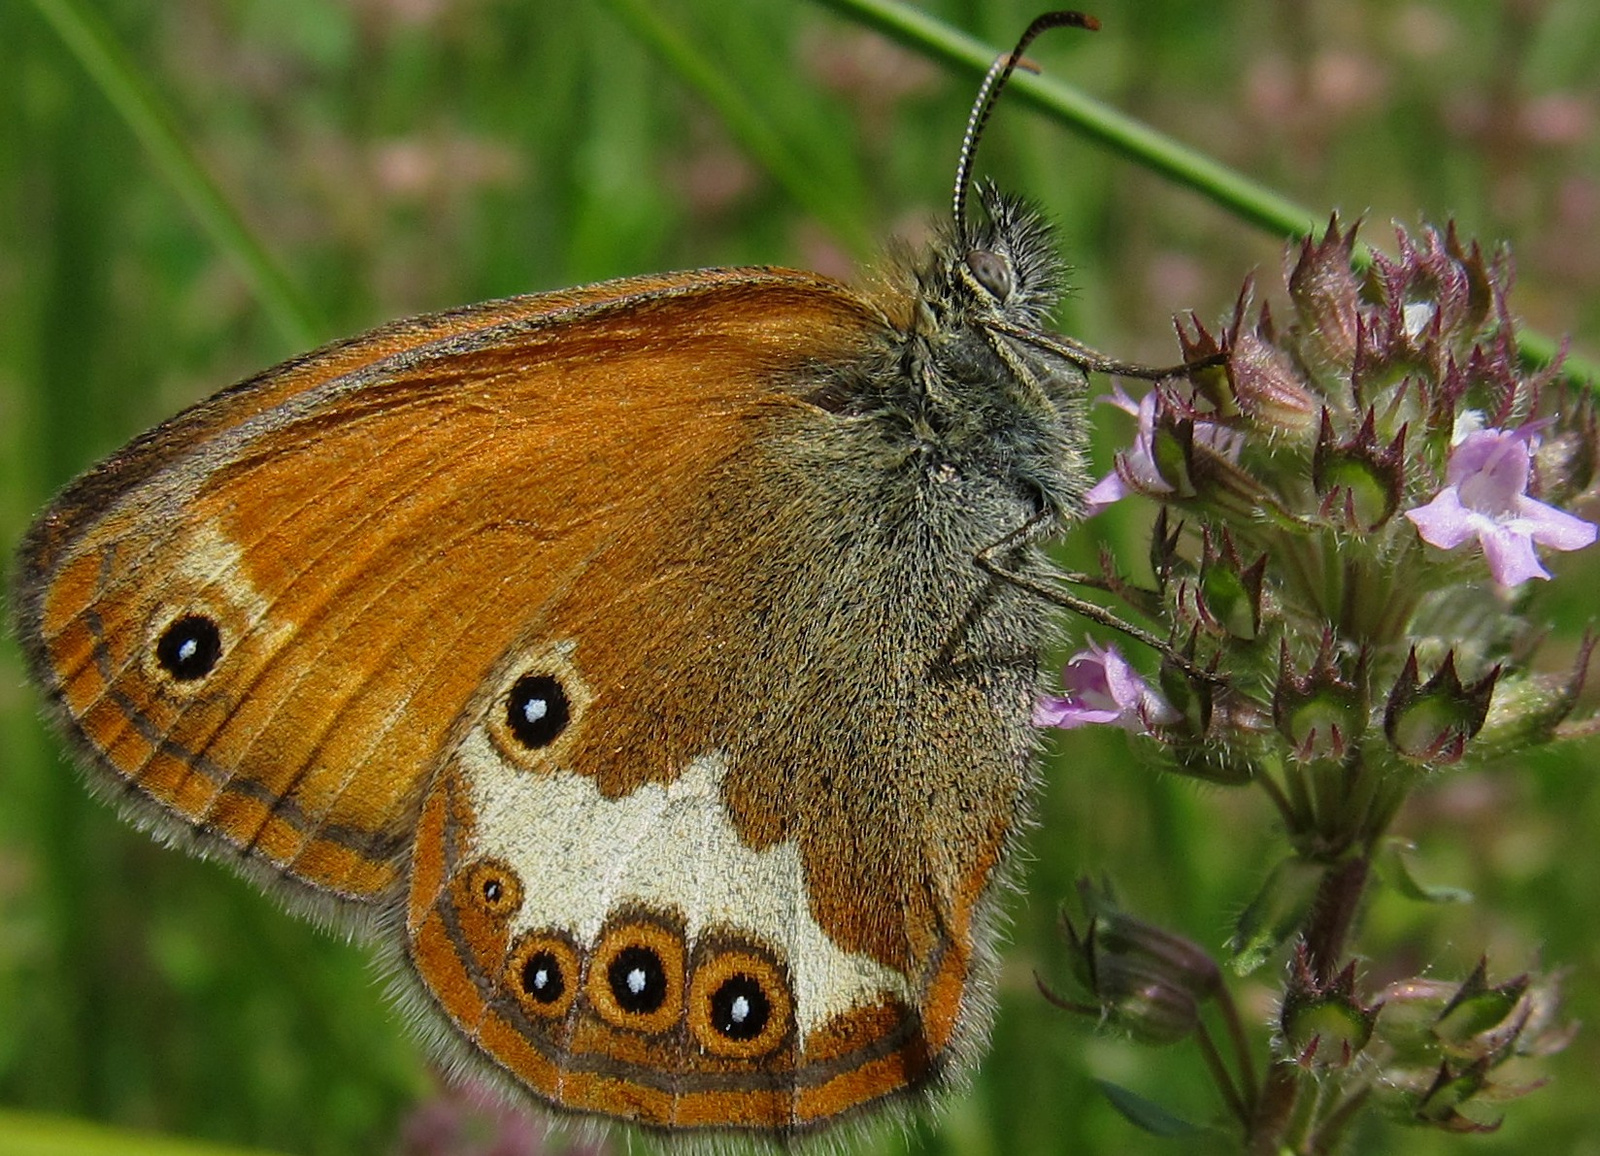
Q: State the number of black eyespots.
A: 6